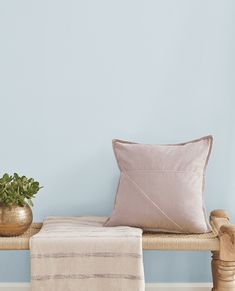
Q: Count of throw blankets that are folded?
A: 1